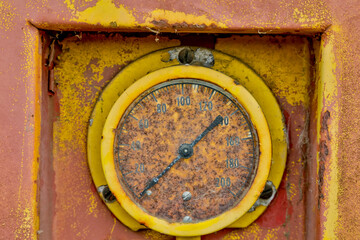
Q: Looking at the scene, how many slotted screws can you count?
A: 5